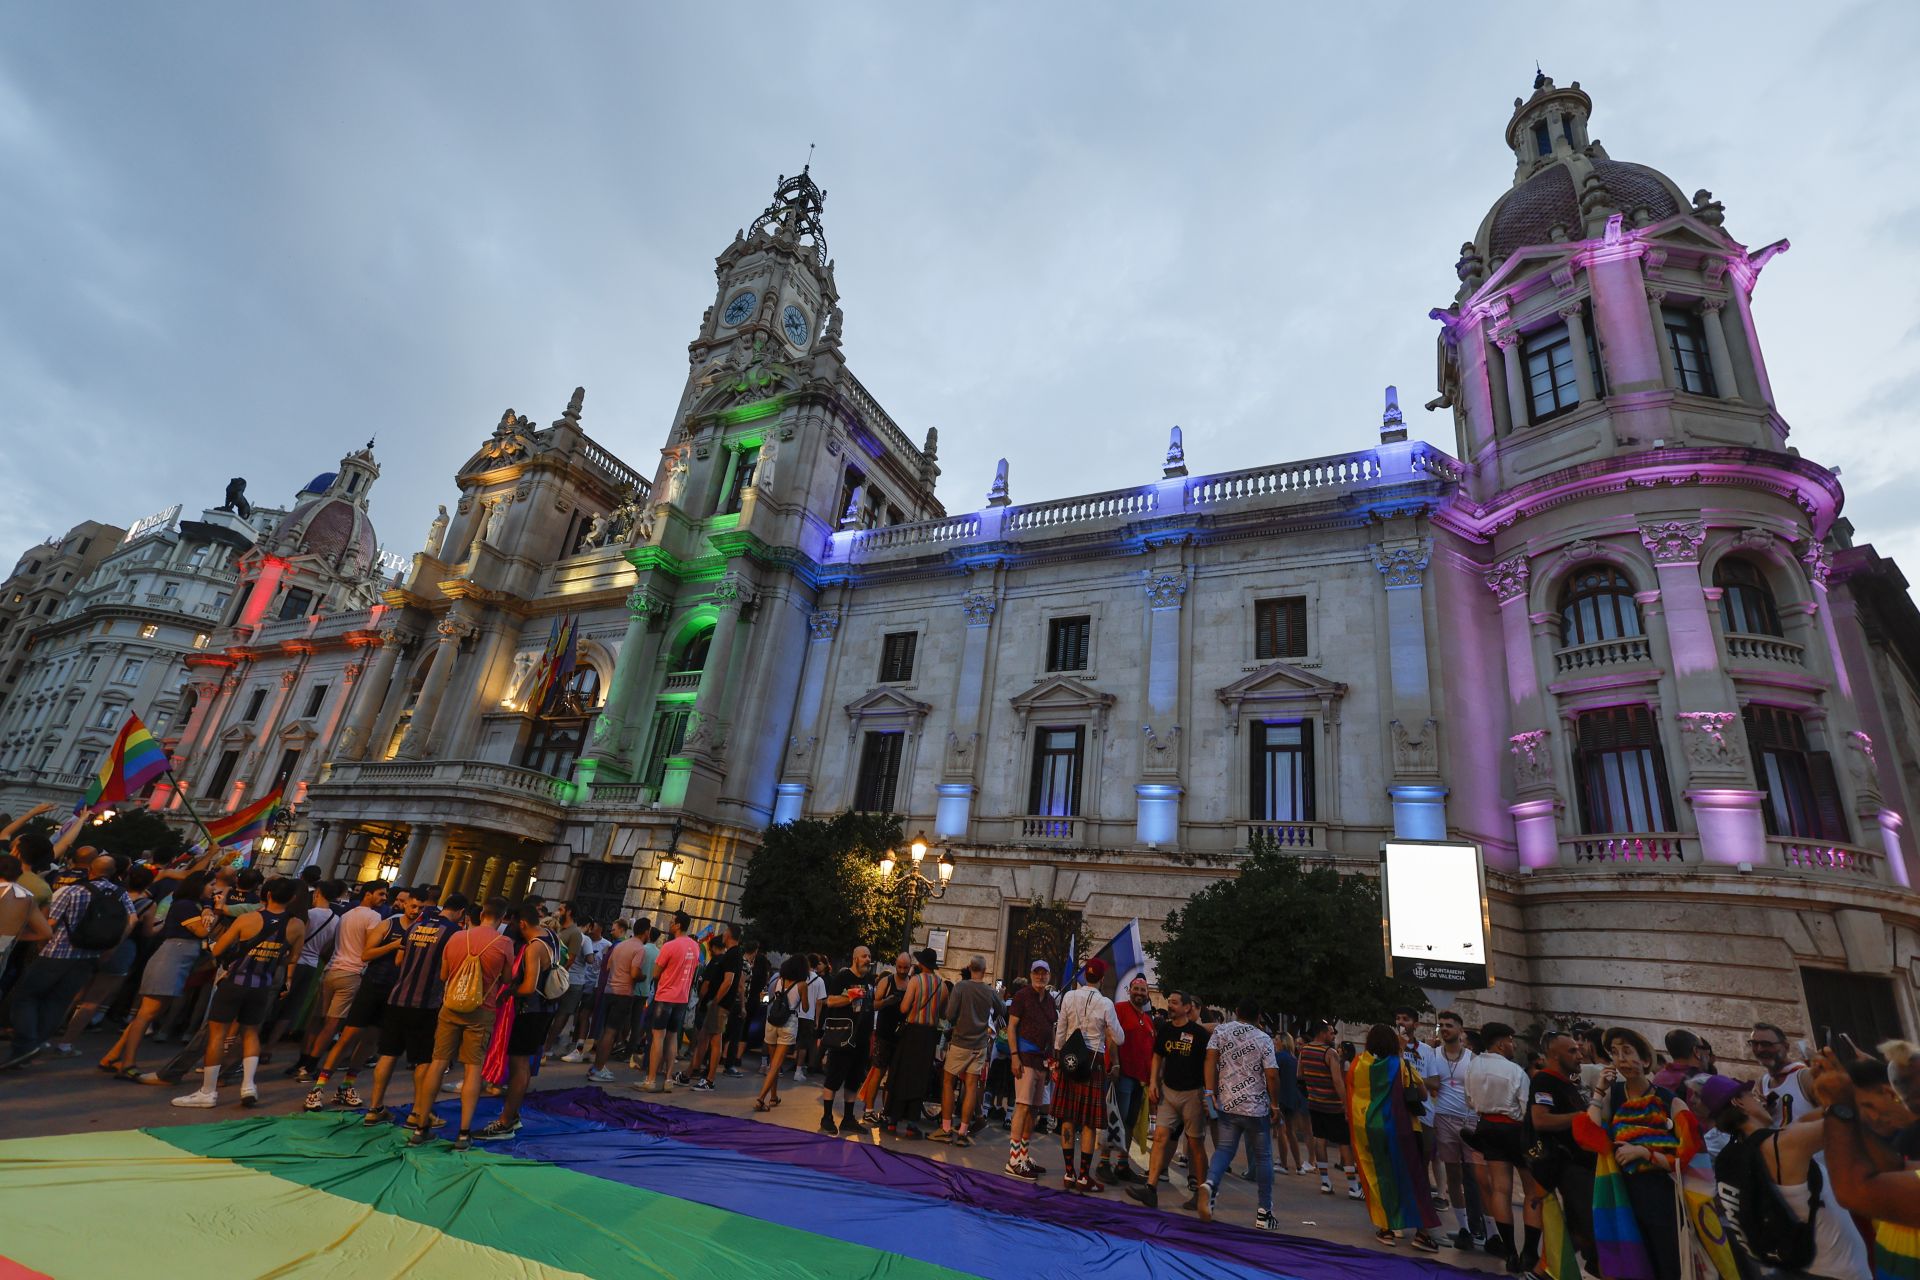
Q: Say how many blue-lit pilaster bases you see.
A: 4